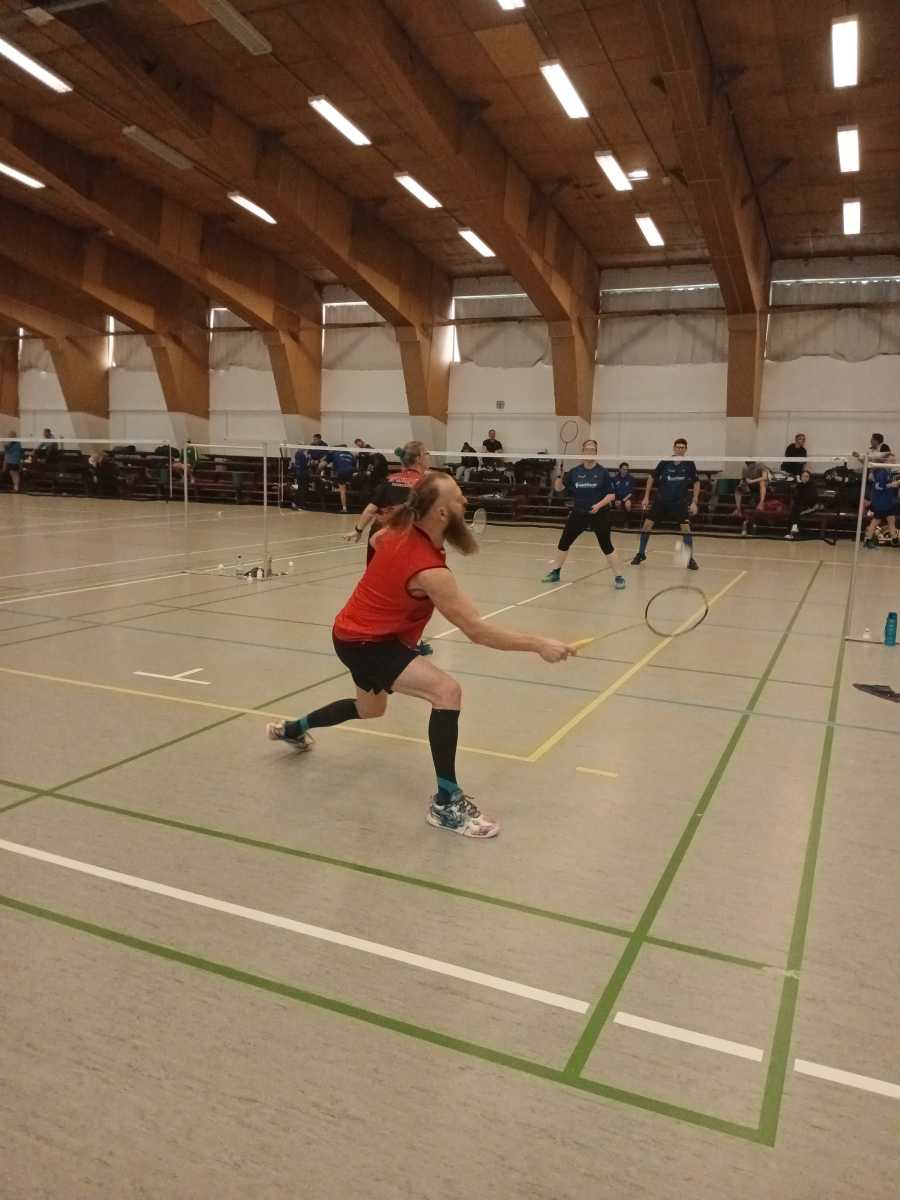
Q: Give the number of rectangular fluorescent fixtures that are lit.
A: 13